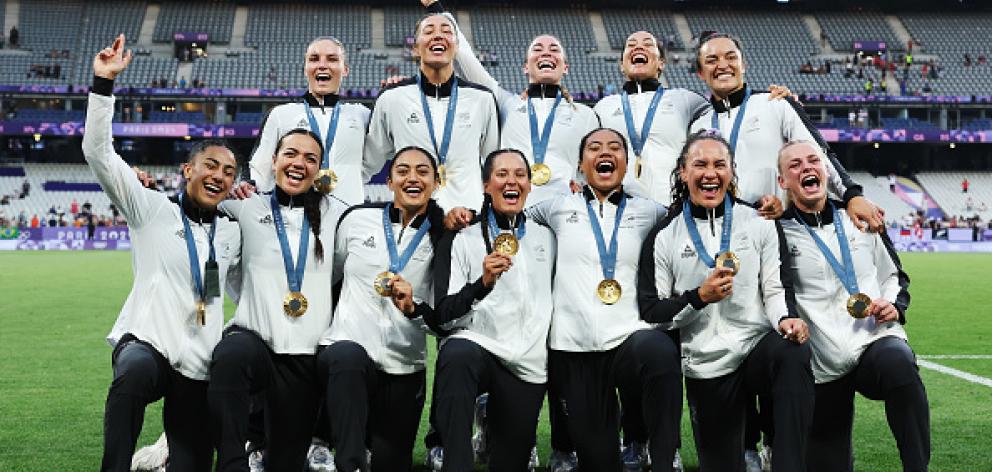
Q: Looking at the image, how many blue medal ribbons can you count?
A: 12